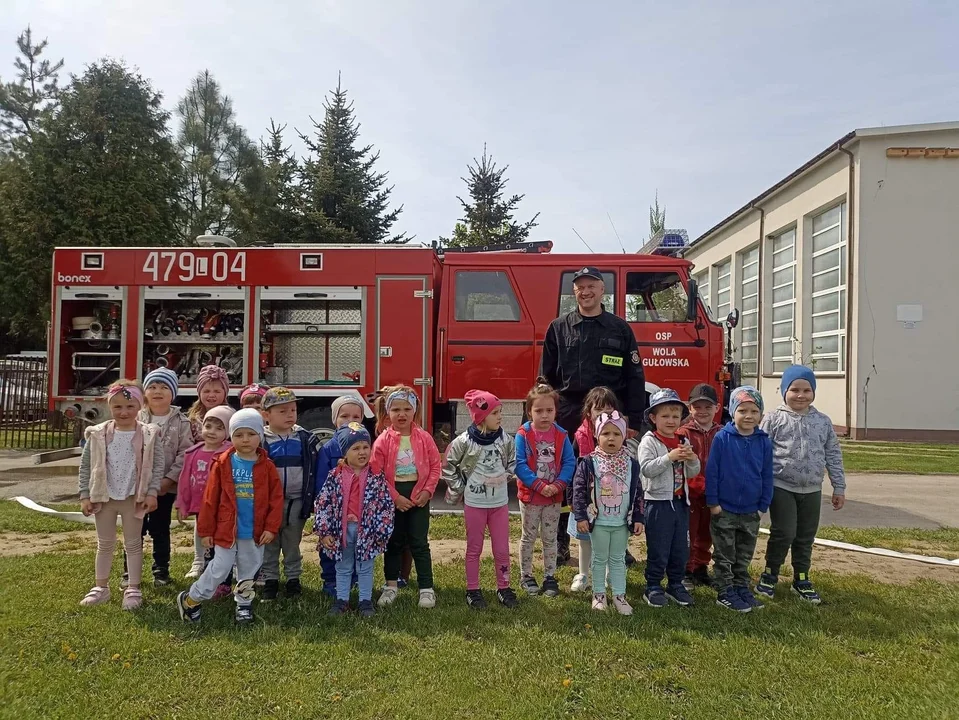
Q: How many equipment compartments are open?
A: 3